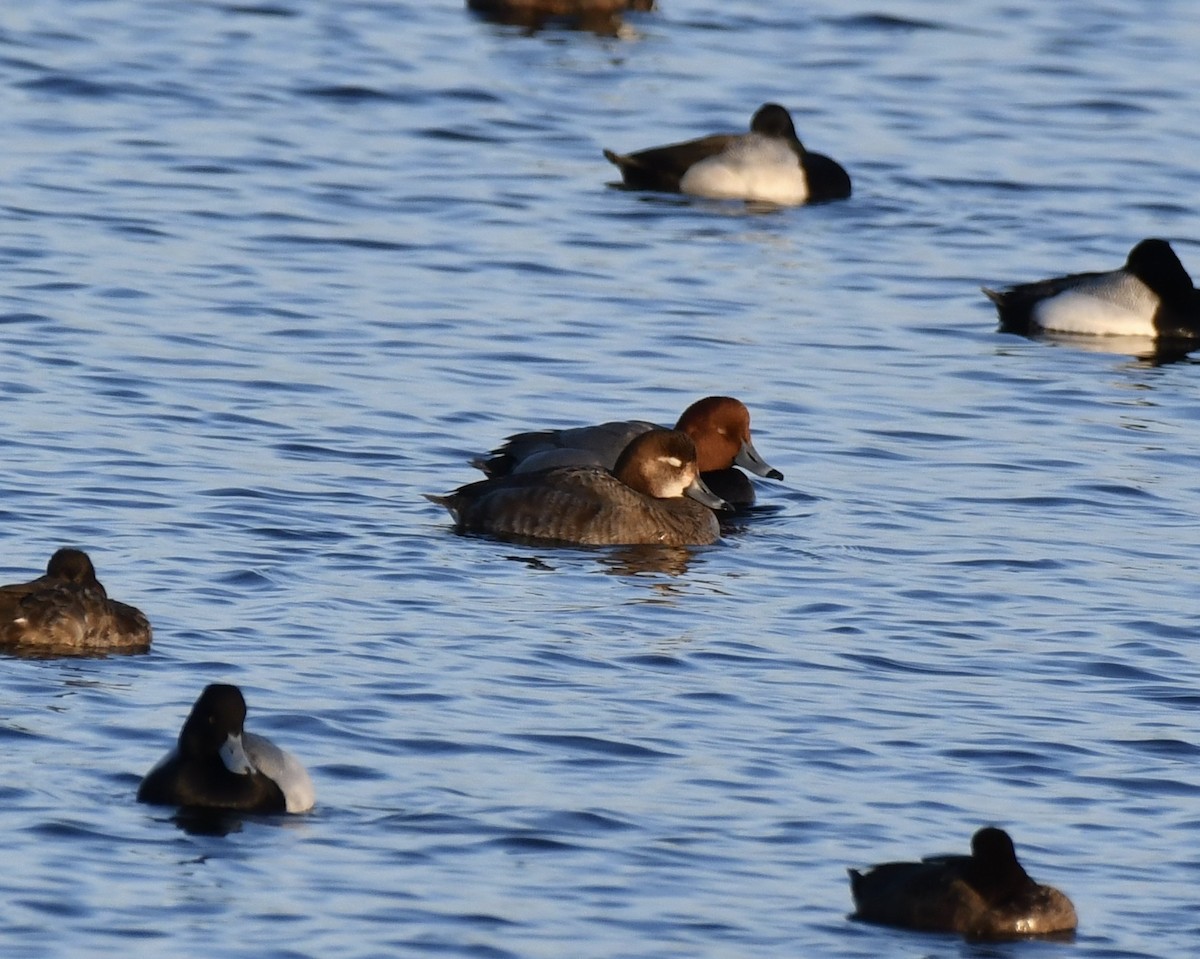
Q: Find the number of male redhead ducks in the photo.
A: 1